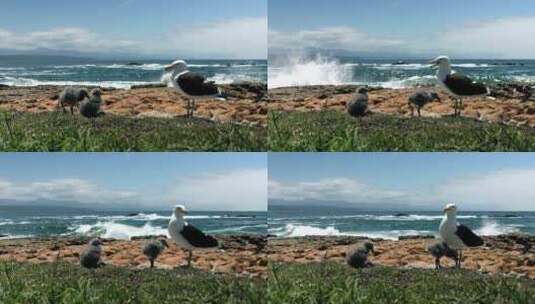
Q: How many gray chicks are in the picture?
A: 8